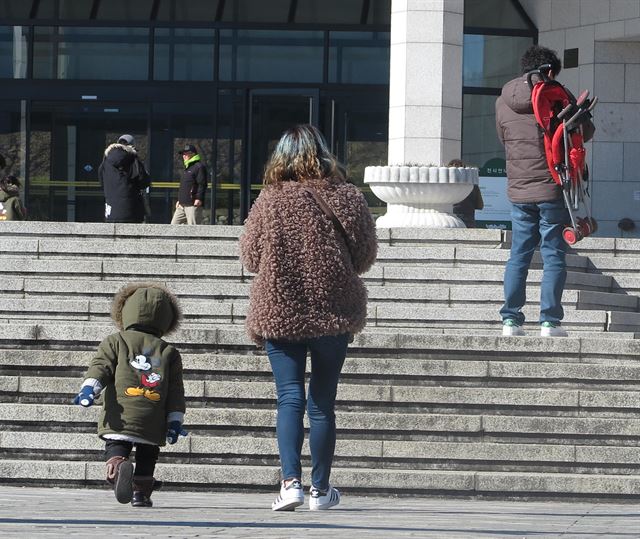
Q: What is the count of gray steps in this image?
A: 11